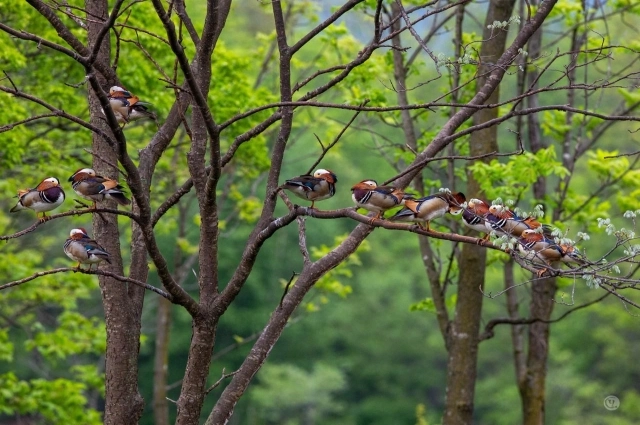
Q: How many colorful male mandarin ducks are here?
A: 10